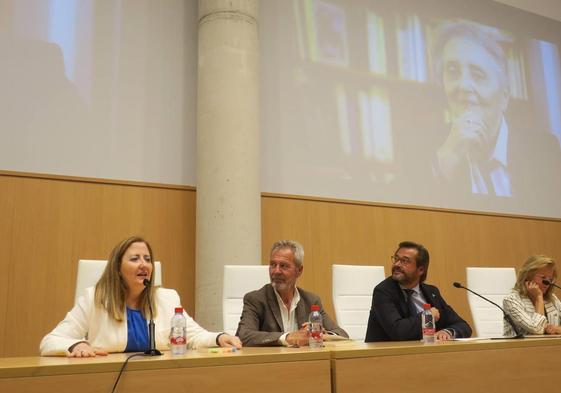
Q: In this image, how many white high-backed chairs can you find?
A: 4